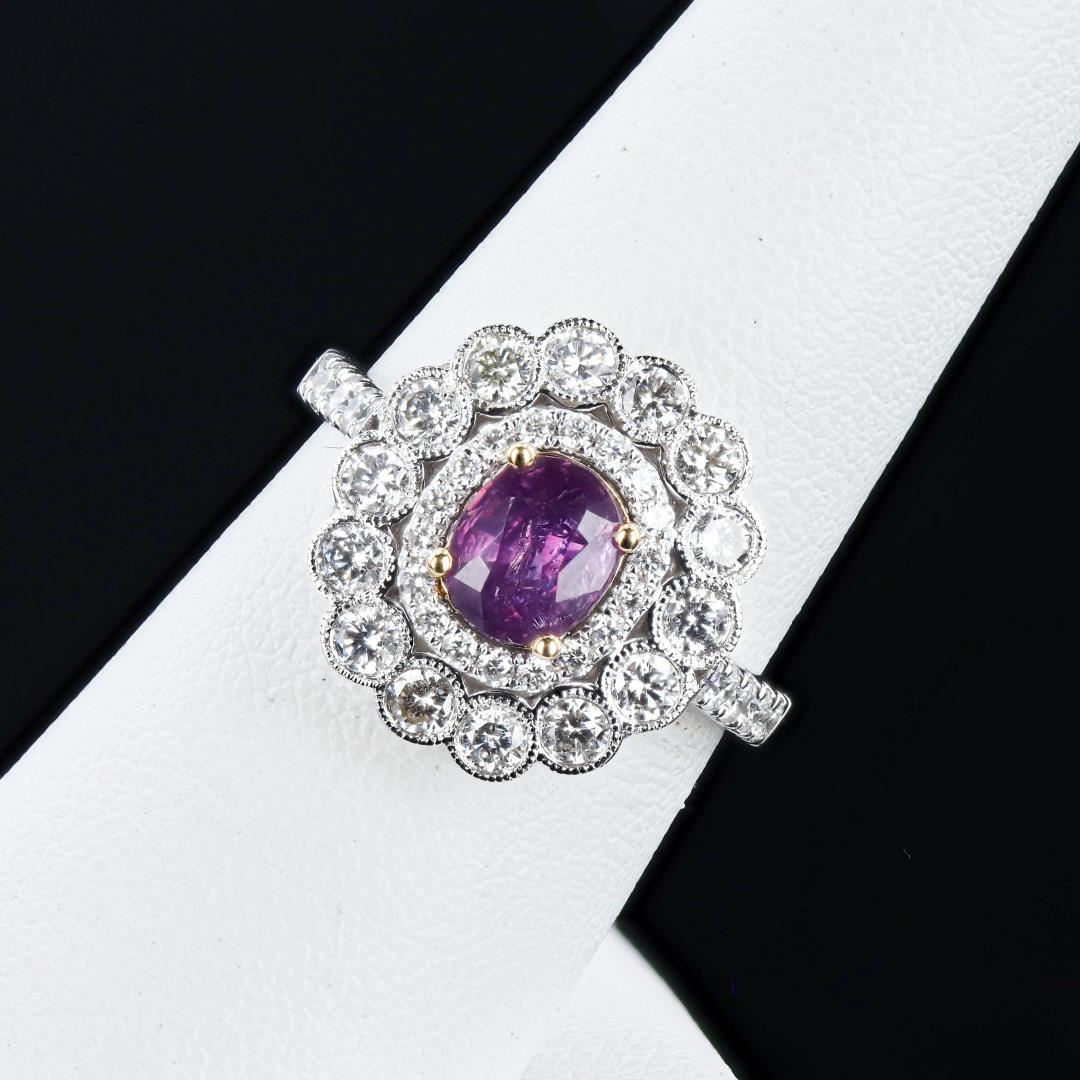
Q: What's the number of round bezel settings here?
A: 14